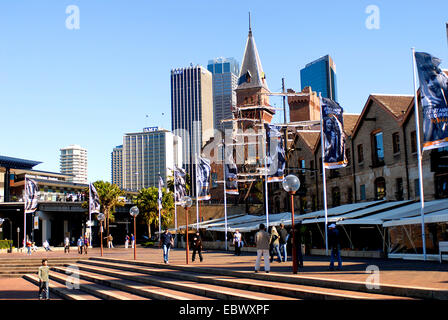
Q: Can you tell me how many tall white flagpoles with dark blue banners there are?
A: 9